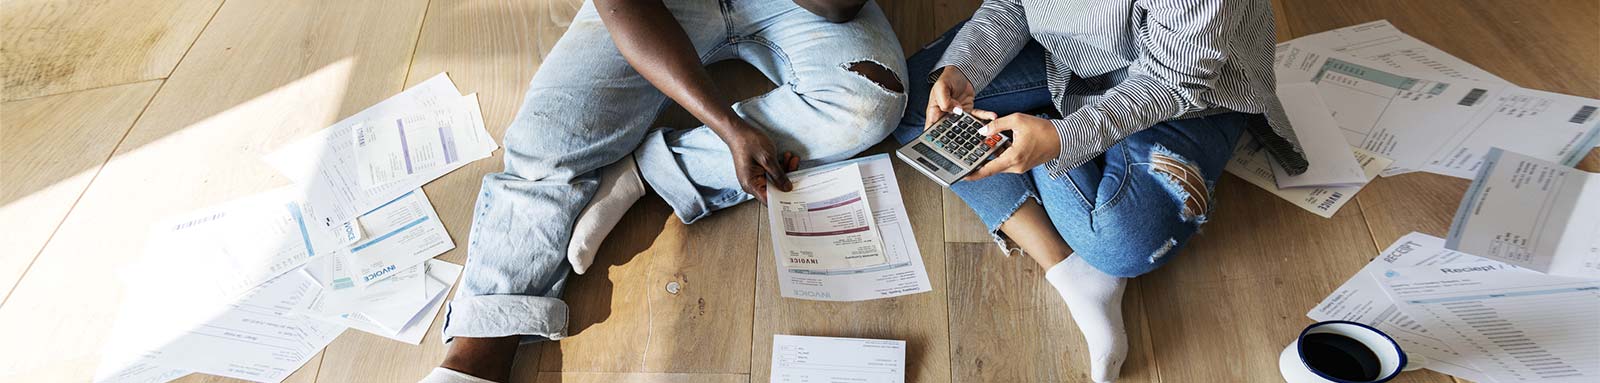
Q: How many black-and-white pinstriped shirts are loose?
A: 1